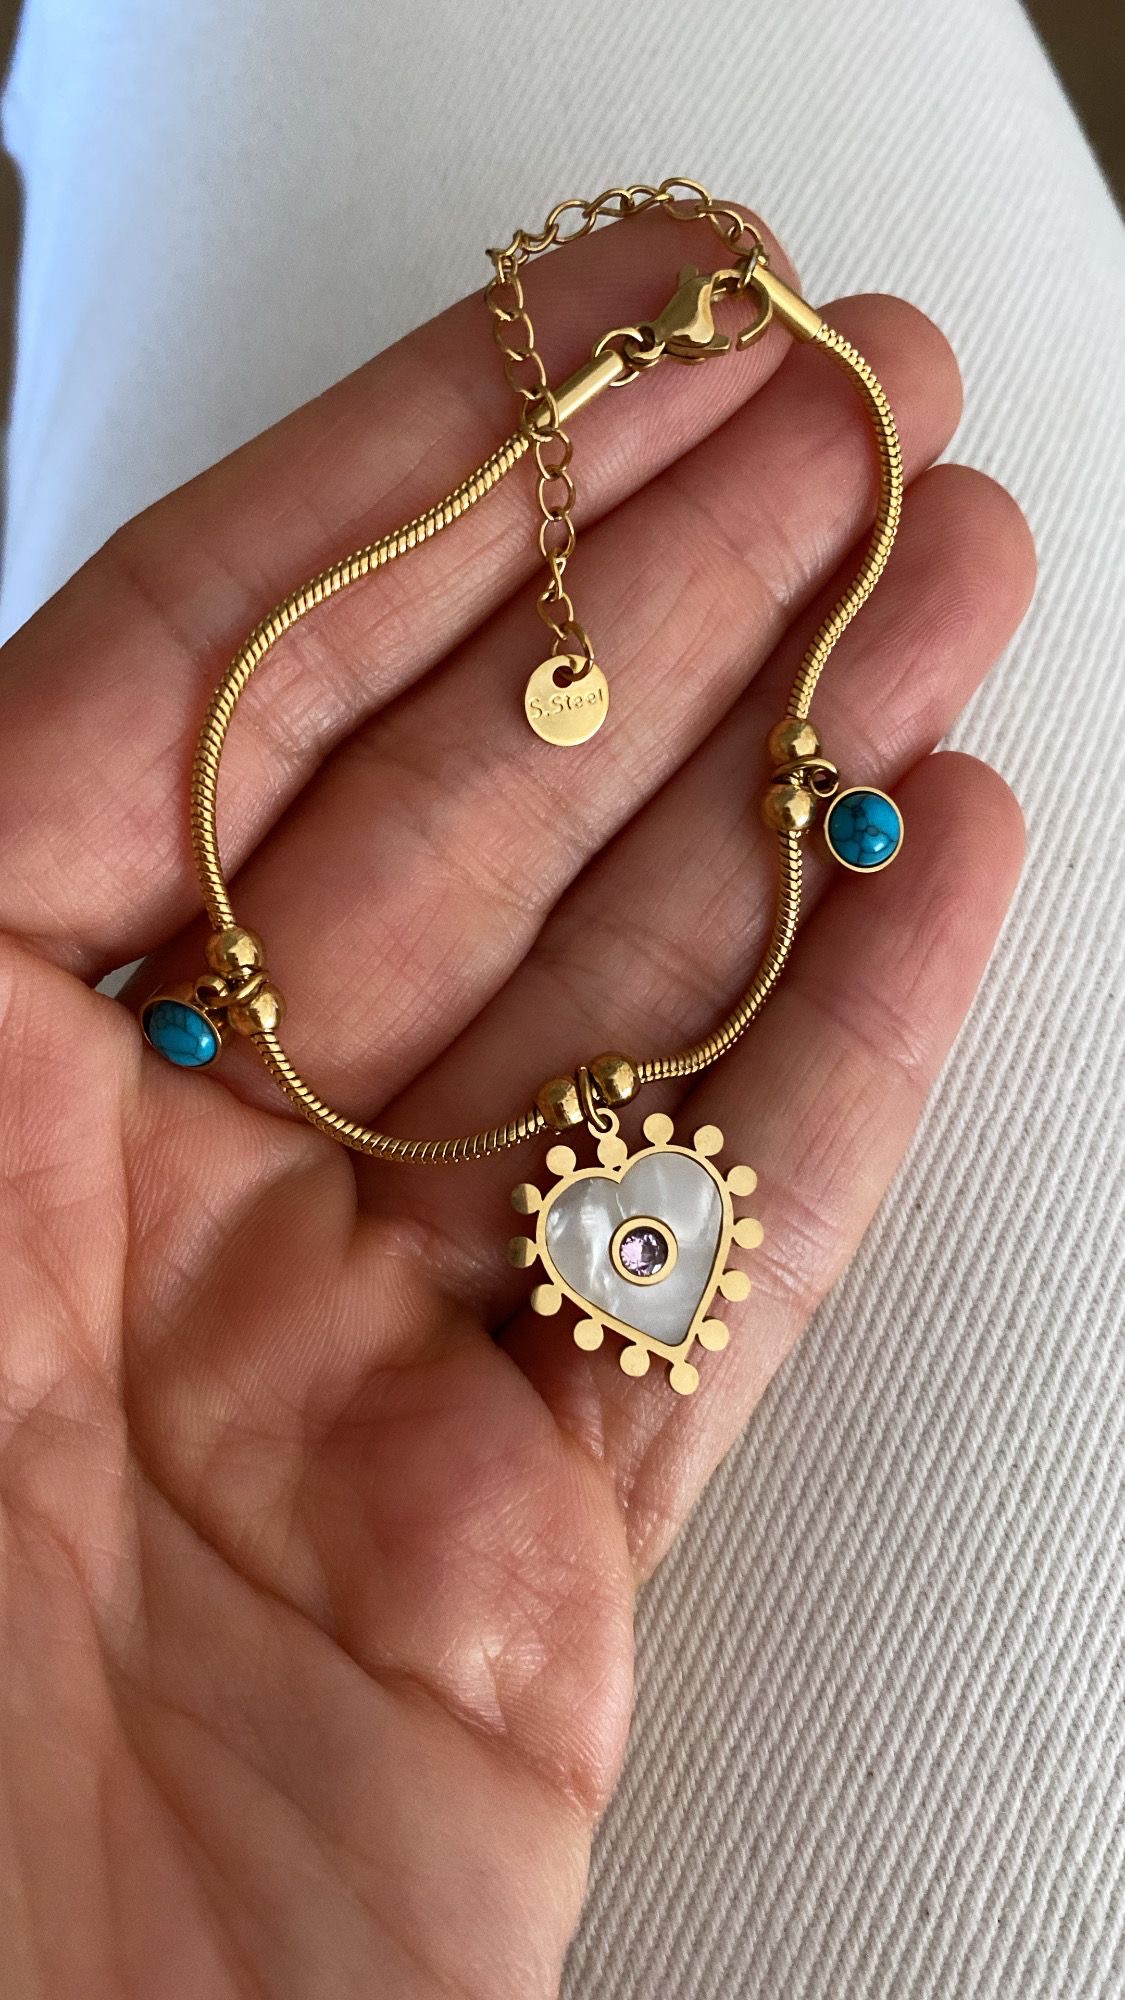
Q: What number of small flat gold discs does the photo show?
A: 14